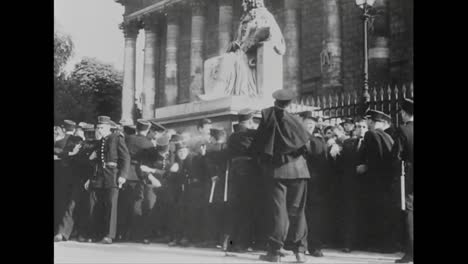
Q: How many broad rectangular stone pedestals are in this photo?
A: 1